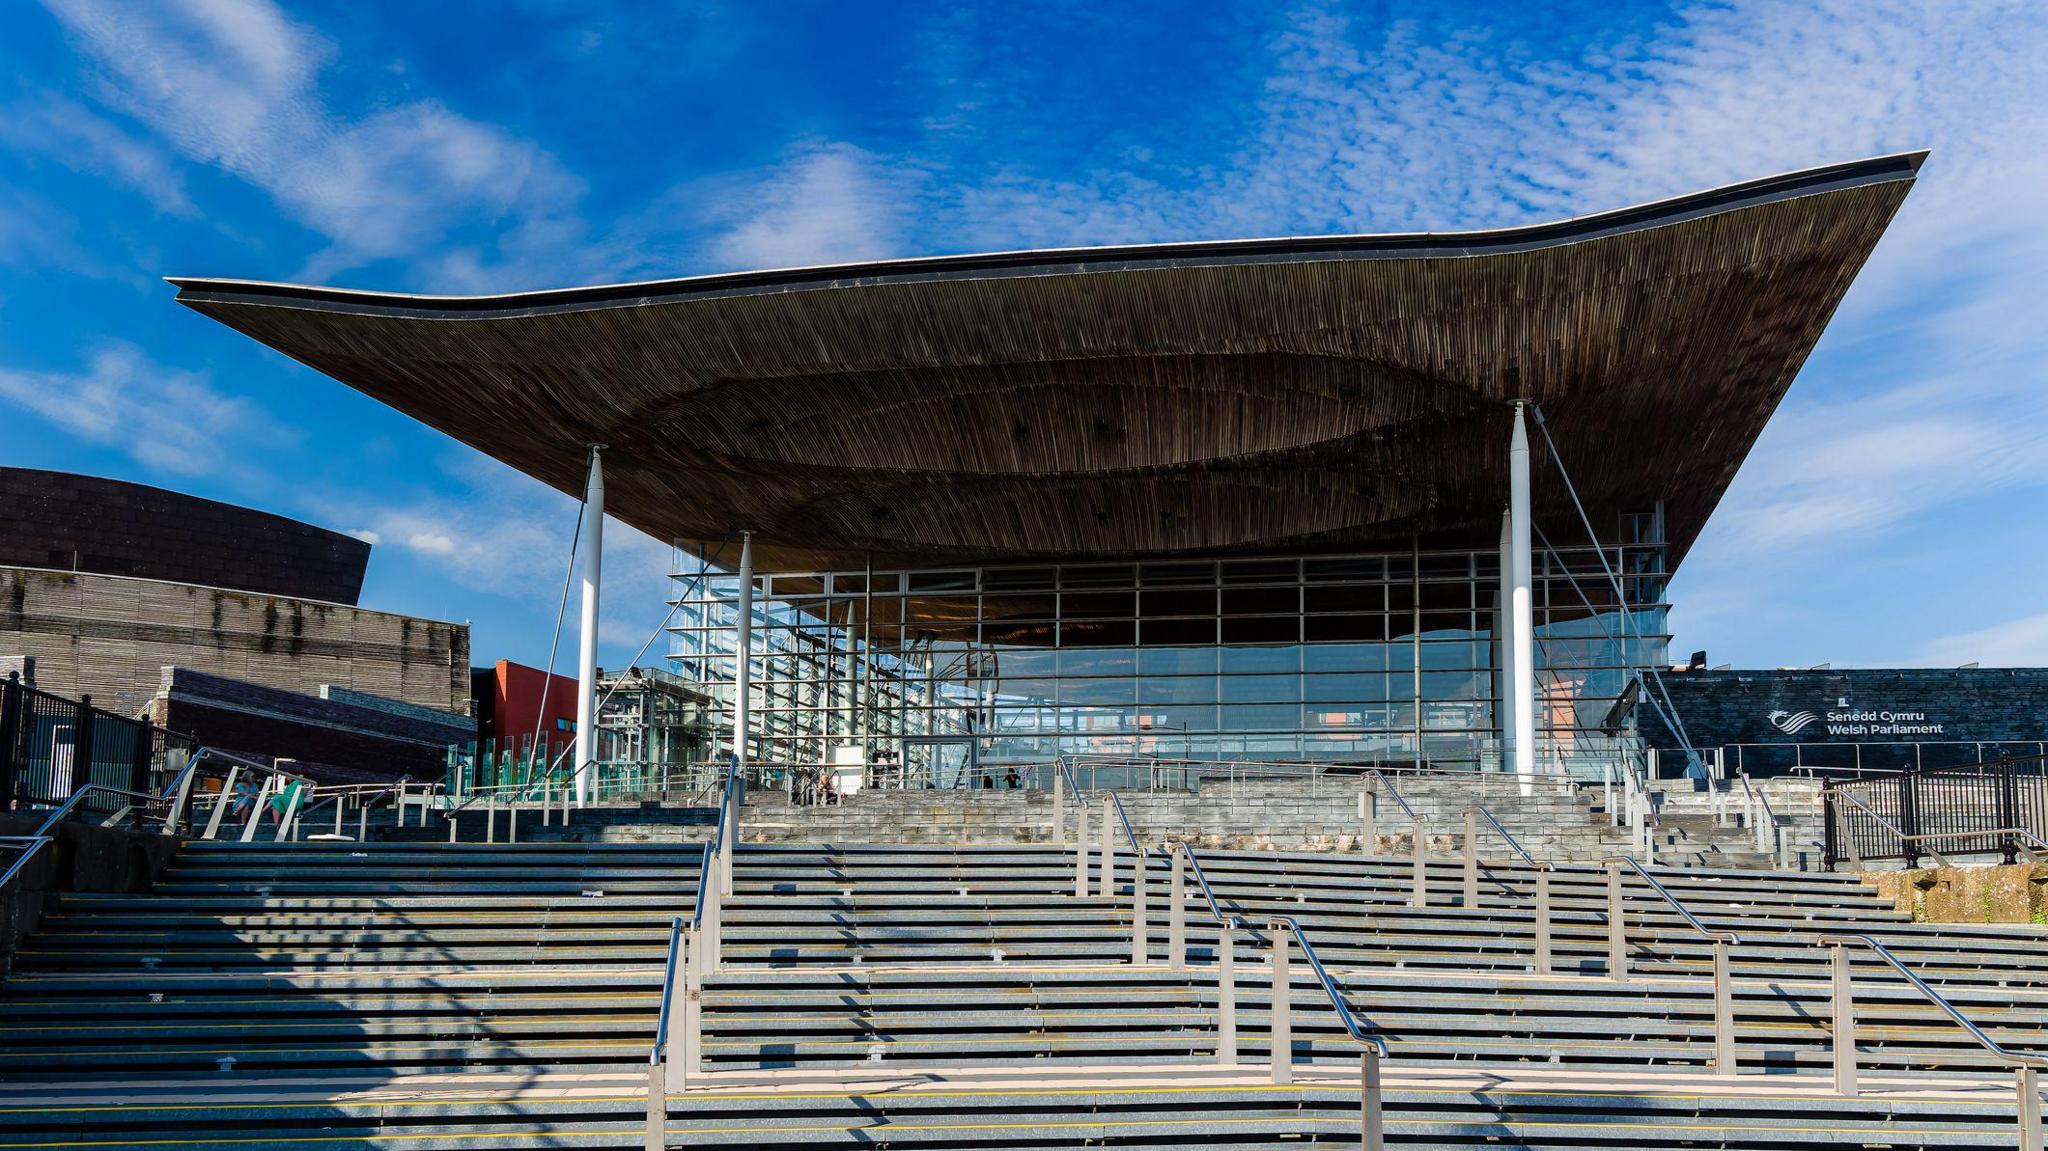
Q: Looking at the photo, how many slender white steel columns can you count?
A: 4